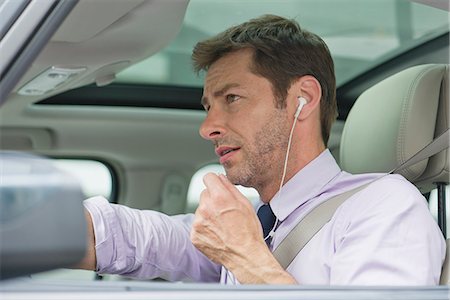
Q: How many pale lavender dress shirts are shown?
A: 1